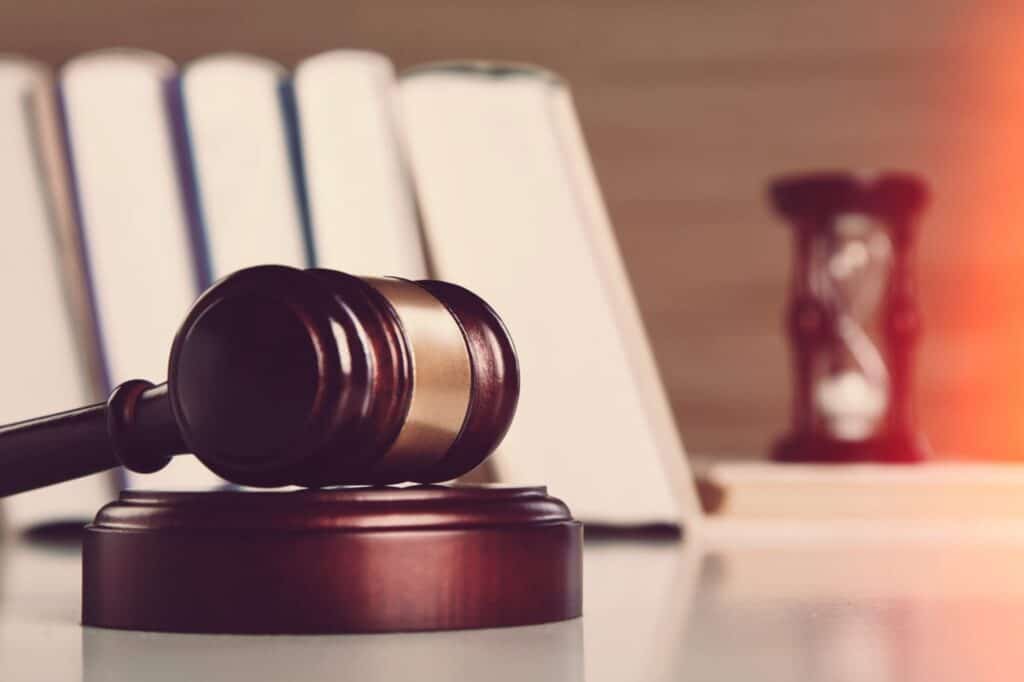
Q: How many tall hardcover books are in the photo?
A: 5